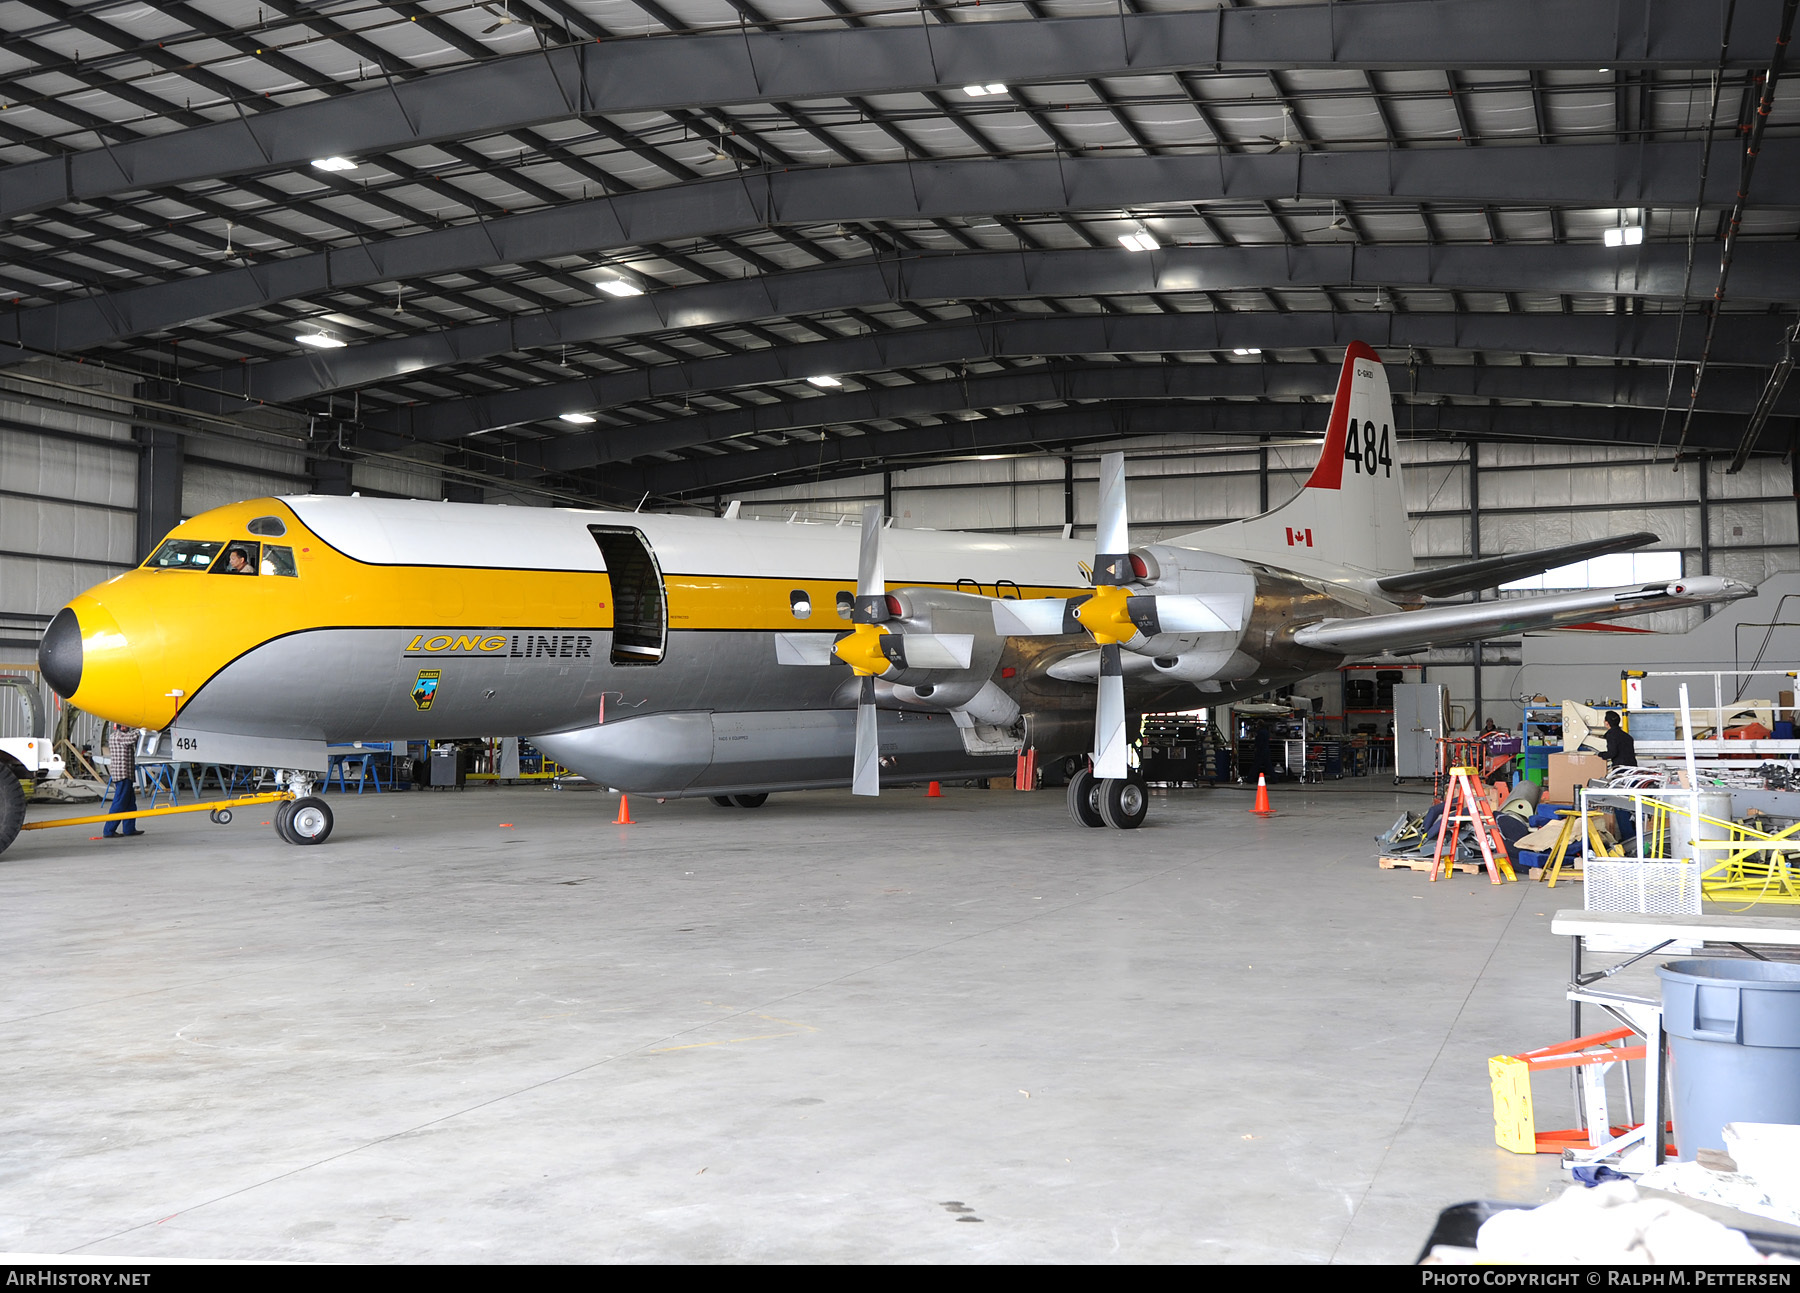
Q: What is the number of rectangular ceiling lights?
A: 9